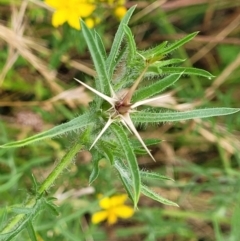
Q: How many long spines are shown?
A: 5